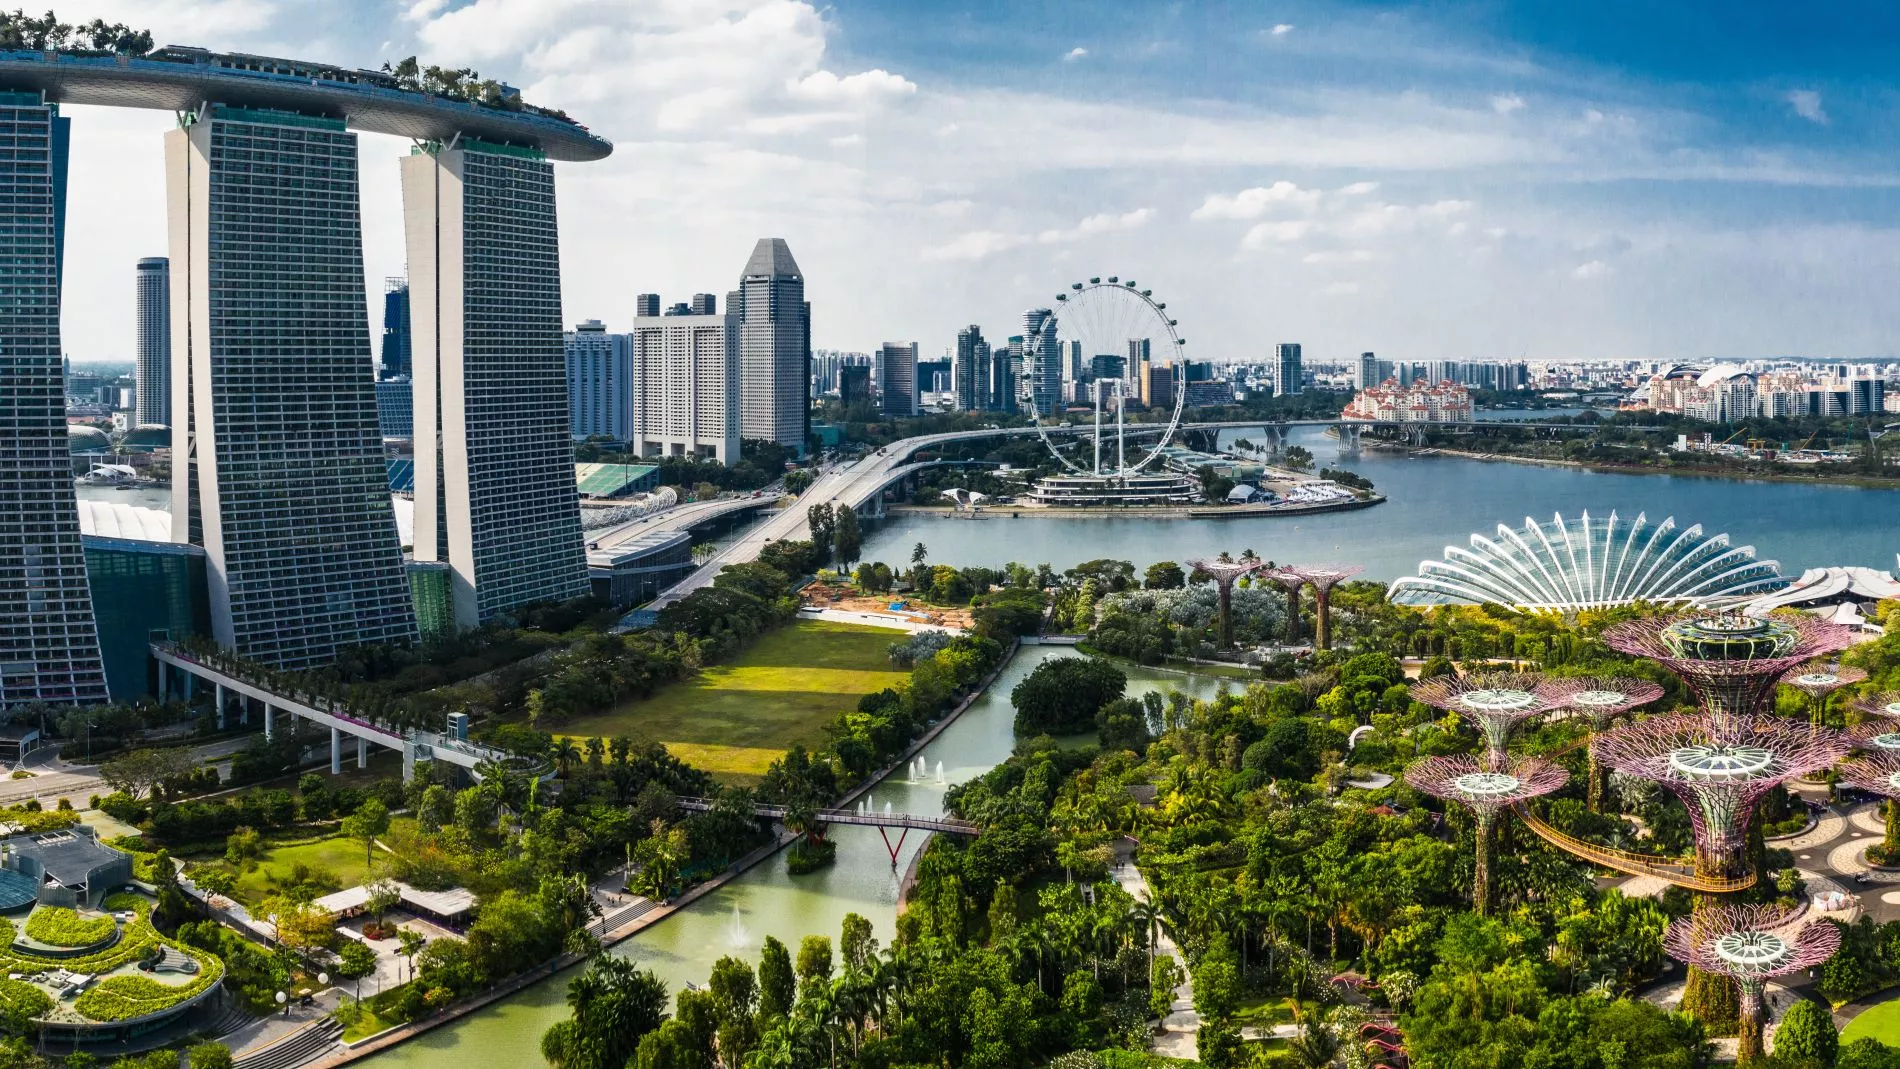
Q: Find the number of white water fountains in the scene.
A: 7